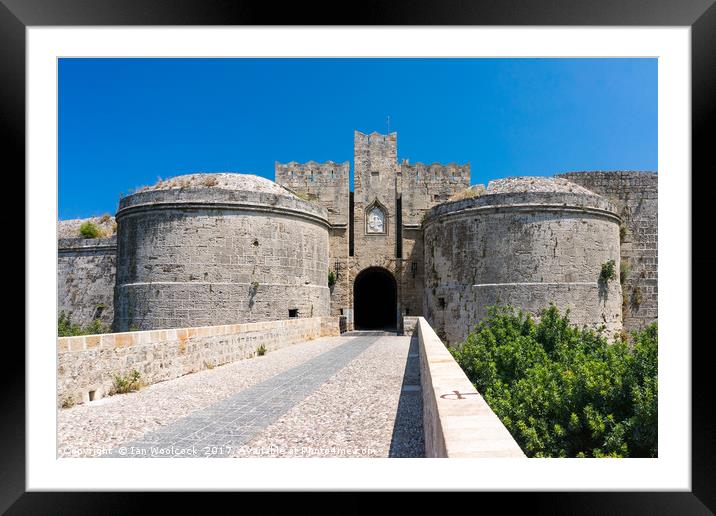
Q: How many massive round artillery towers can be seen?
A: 2